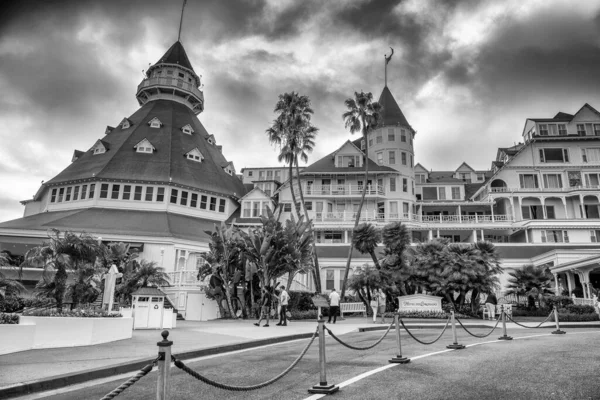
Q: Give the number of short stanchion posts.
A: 6